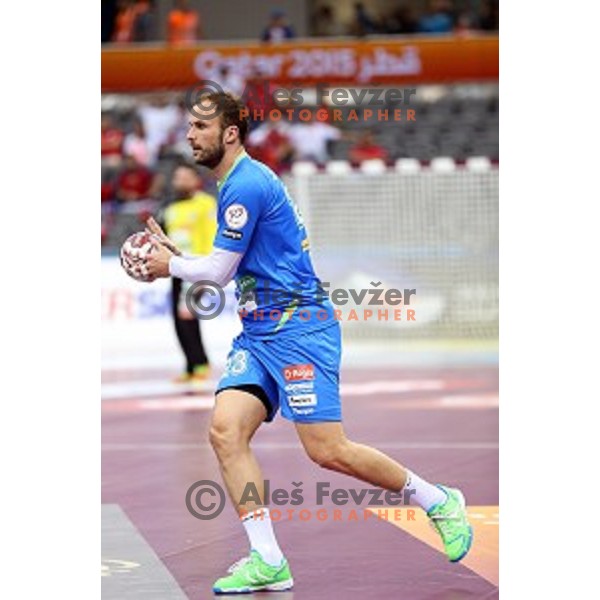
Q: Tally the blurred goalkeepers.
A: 1